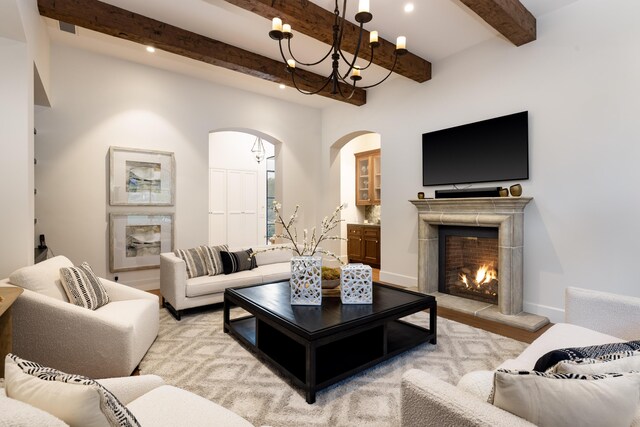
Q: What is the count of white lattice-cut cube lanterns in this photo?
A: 2